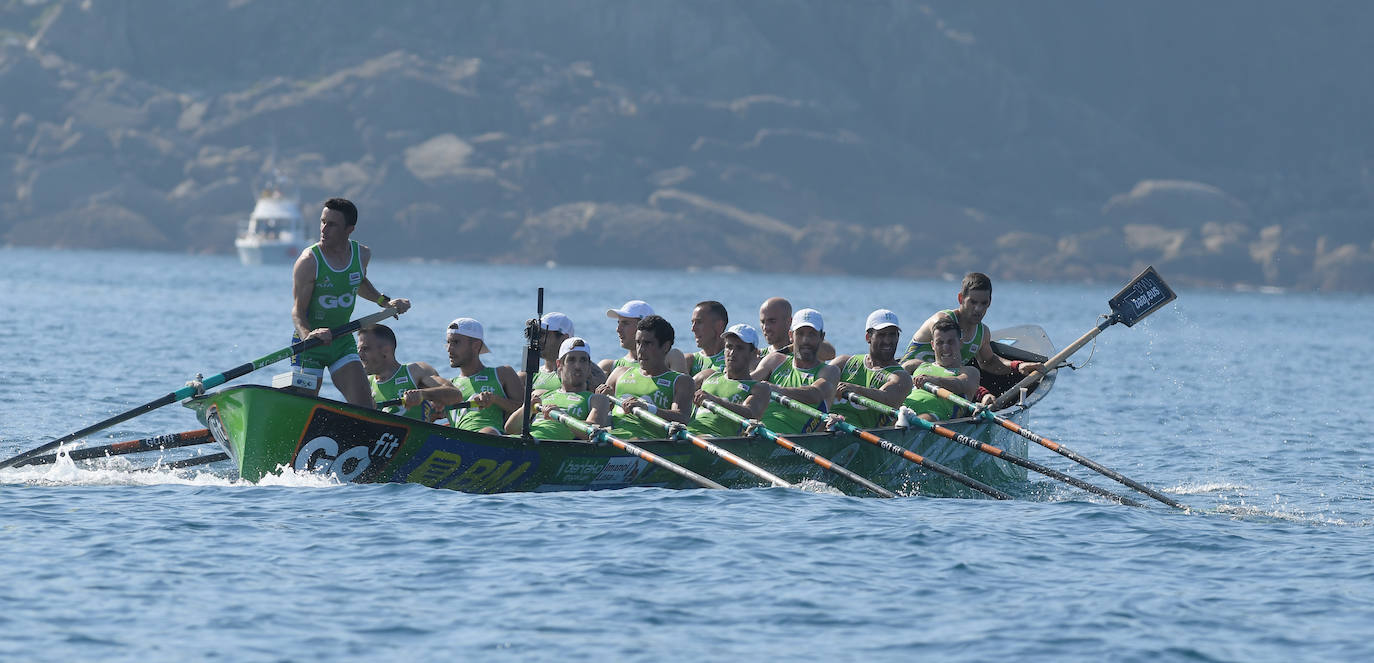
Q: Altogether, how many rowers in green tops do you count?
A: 14